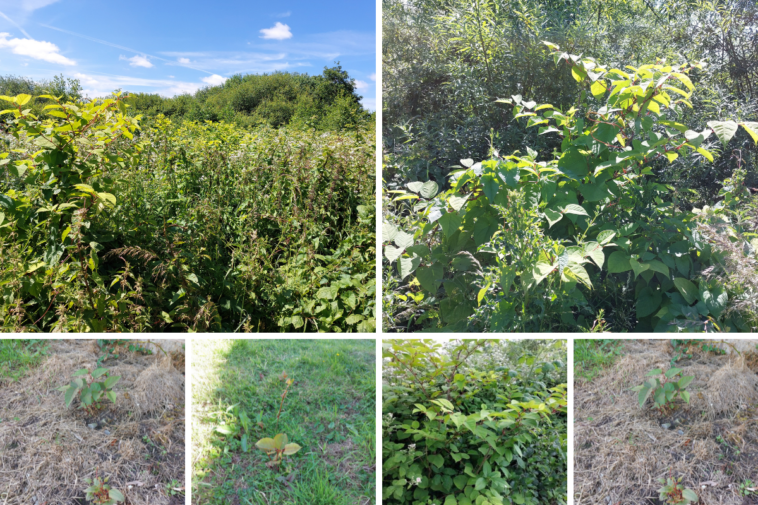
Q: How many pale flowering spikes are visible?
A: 0